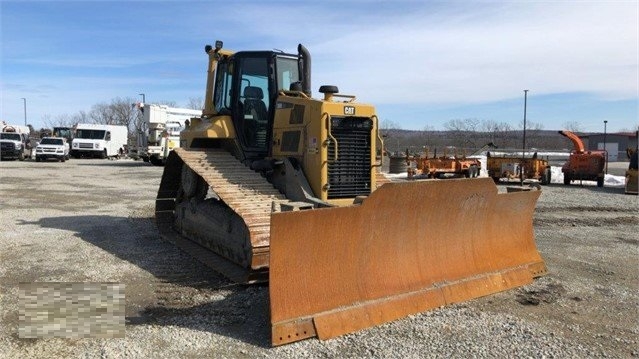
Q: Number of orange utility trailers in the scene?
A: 2